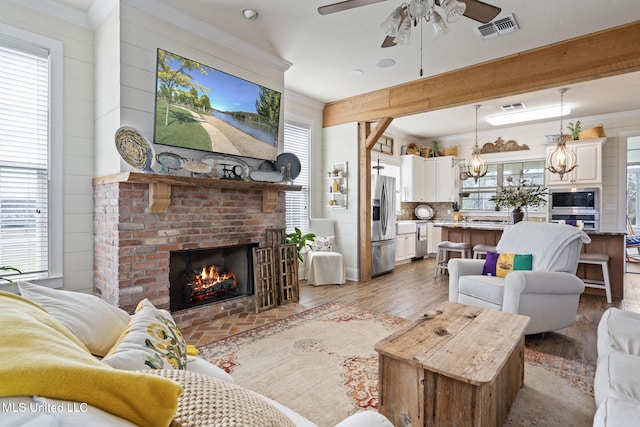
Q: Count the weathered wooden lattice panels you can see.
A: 3